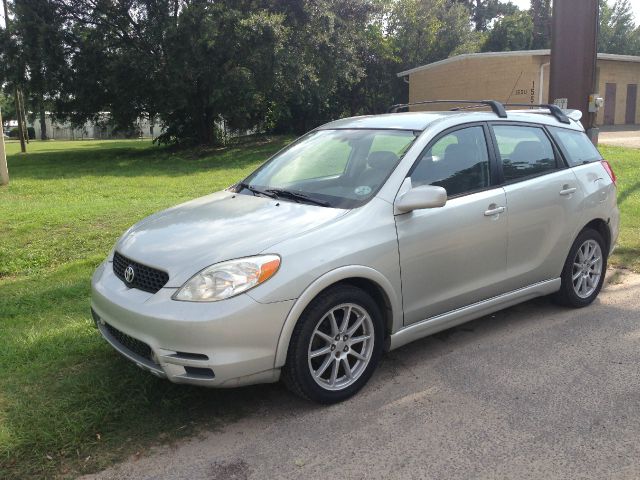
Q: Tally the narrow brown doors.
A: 2